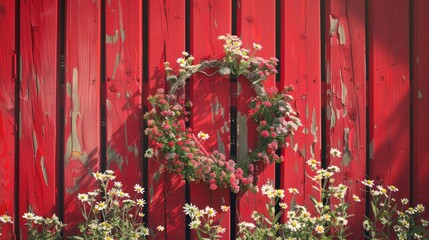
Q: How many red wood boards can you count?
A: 11